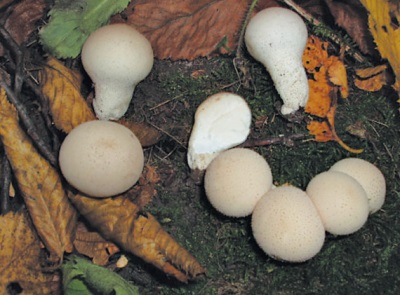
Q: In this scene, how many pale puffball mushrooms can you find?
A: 8